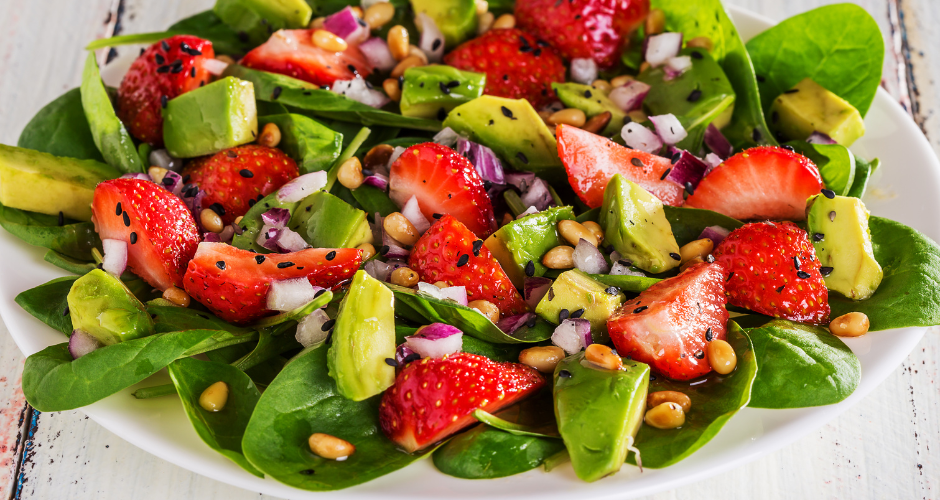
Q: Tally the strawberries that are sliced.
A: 14